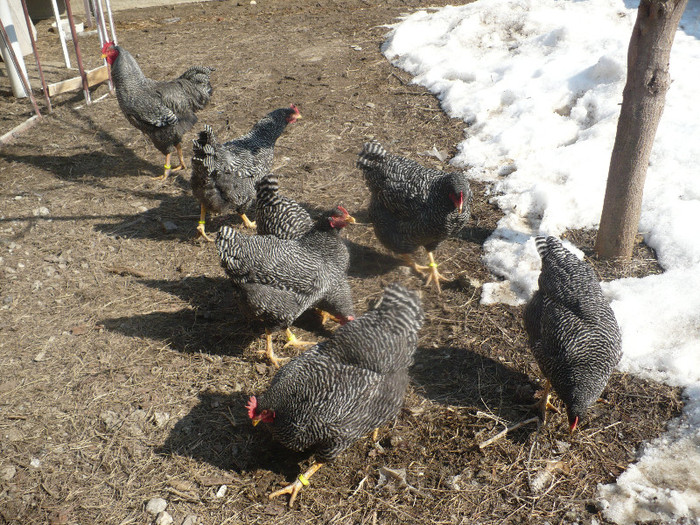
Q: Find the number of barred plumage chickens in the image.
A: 7